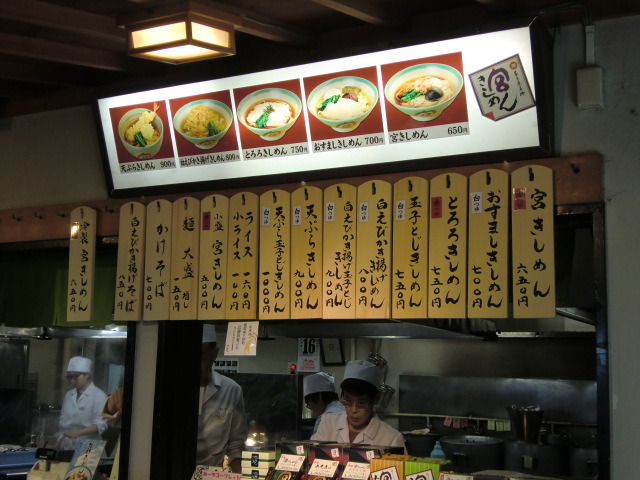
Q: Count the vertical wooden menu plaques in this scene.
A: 14